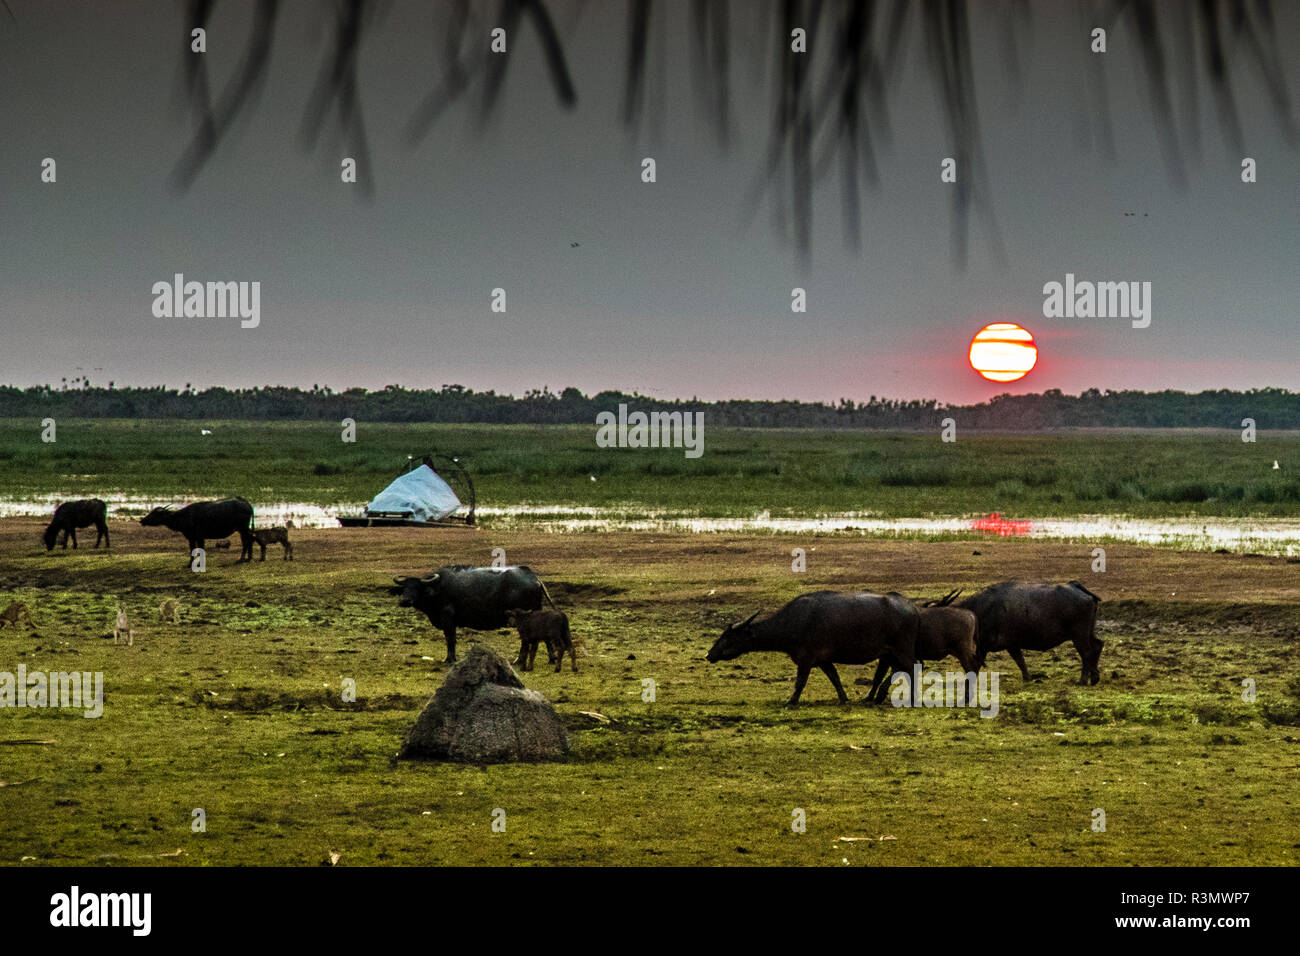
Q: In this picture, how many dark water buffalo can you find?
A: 8